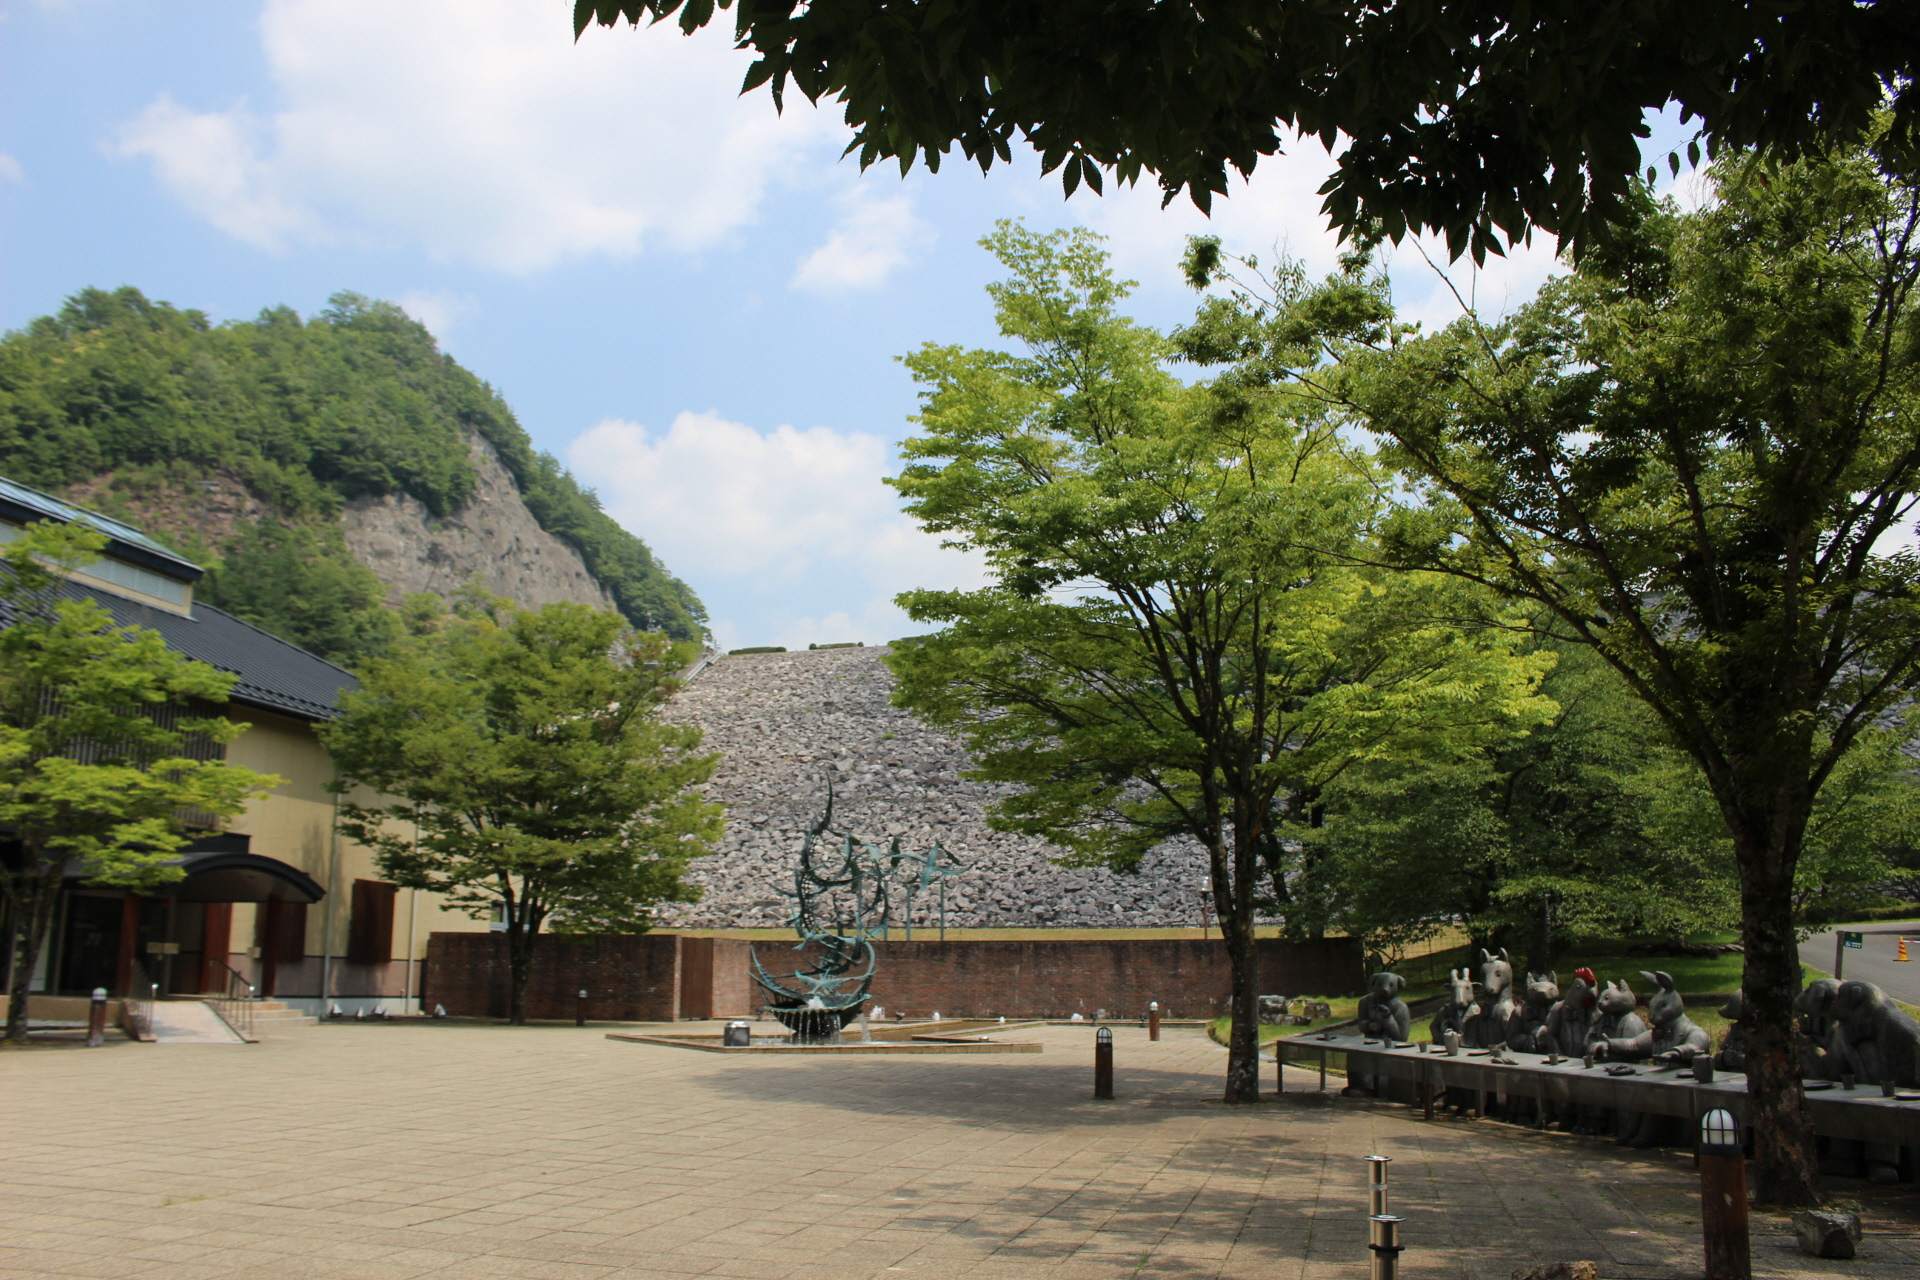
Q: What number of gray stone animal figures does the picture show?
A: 10